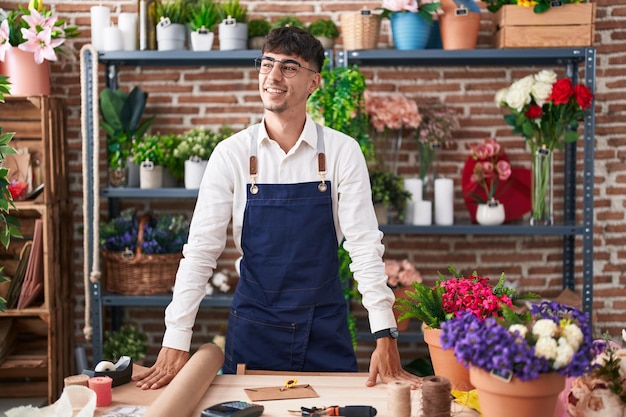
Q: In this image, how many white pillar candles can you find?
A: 6